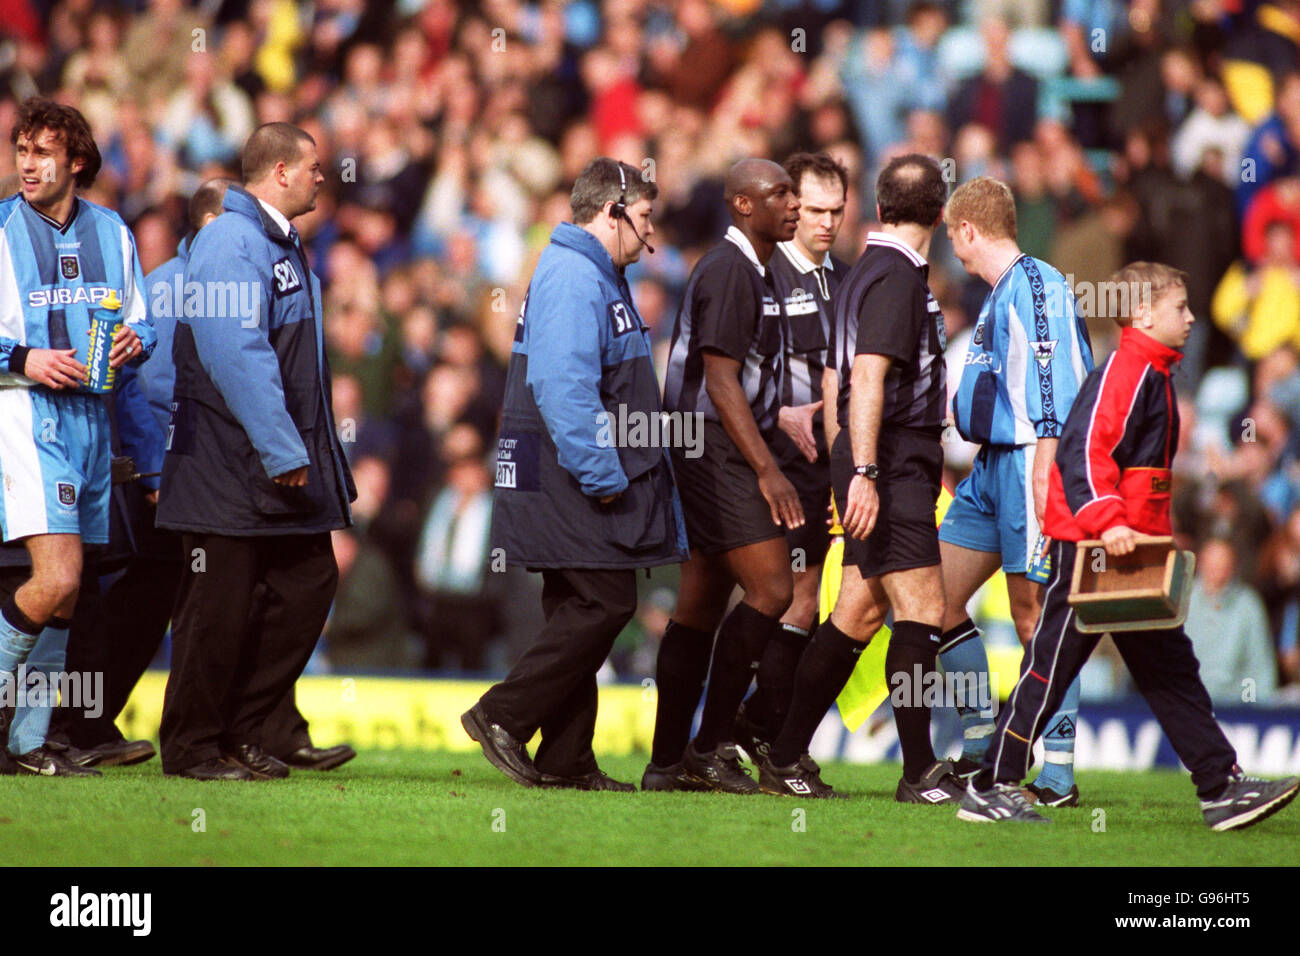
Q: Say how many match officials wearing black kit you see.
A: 3